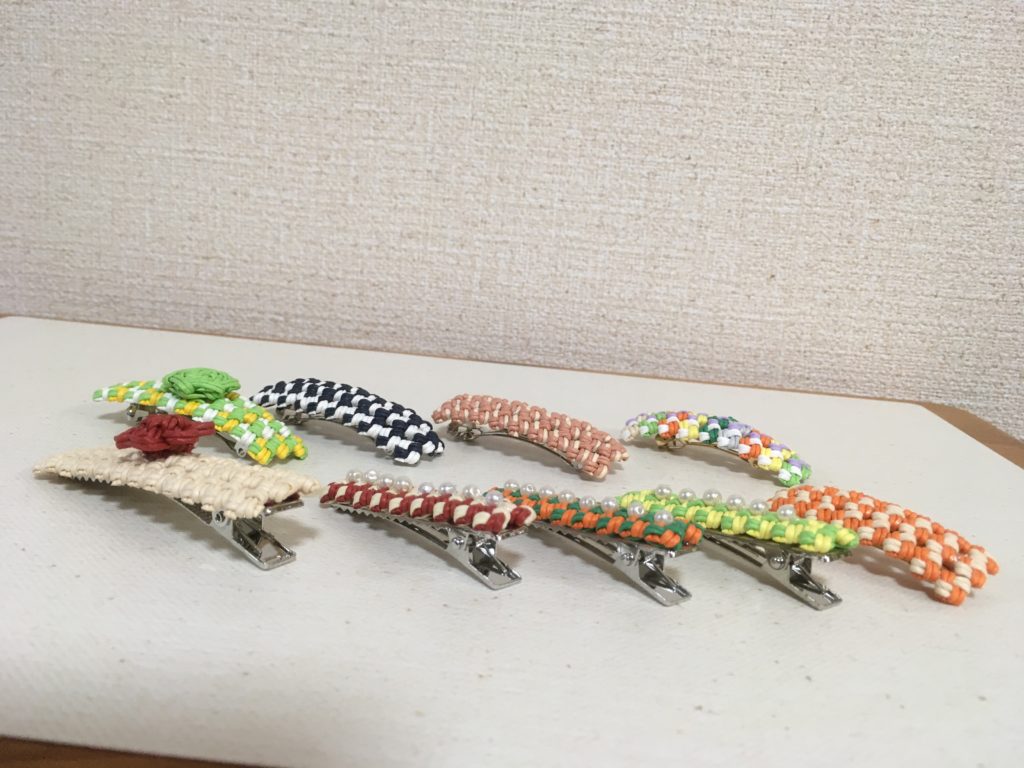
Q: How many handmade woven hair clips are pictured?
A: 9